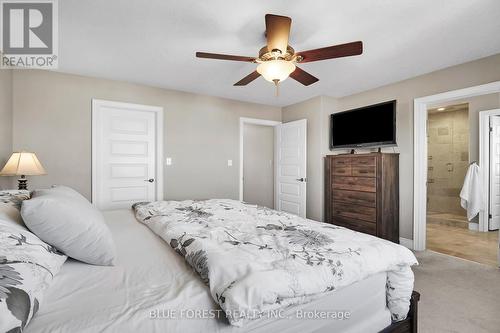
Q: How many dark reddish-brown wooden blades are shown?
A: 5